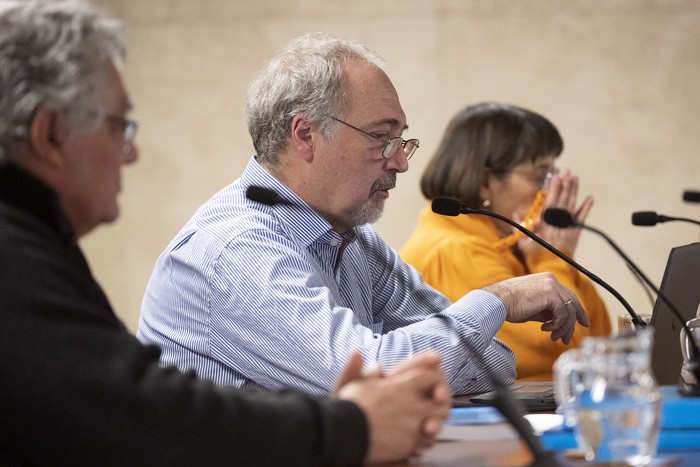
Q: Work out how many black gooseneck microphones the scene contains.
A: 5